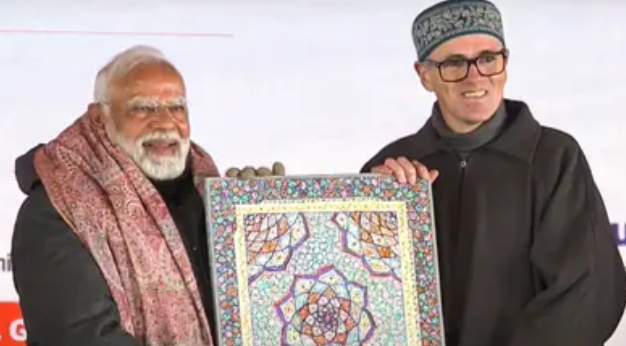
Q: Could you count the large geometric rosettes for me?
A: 3